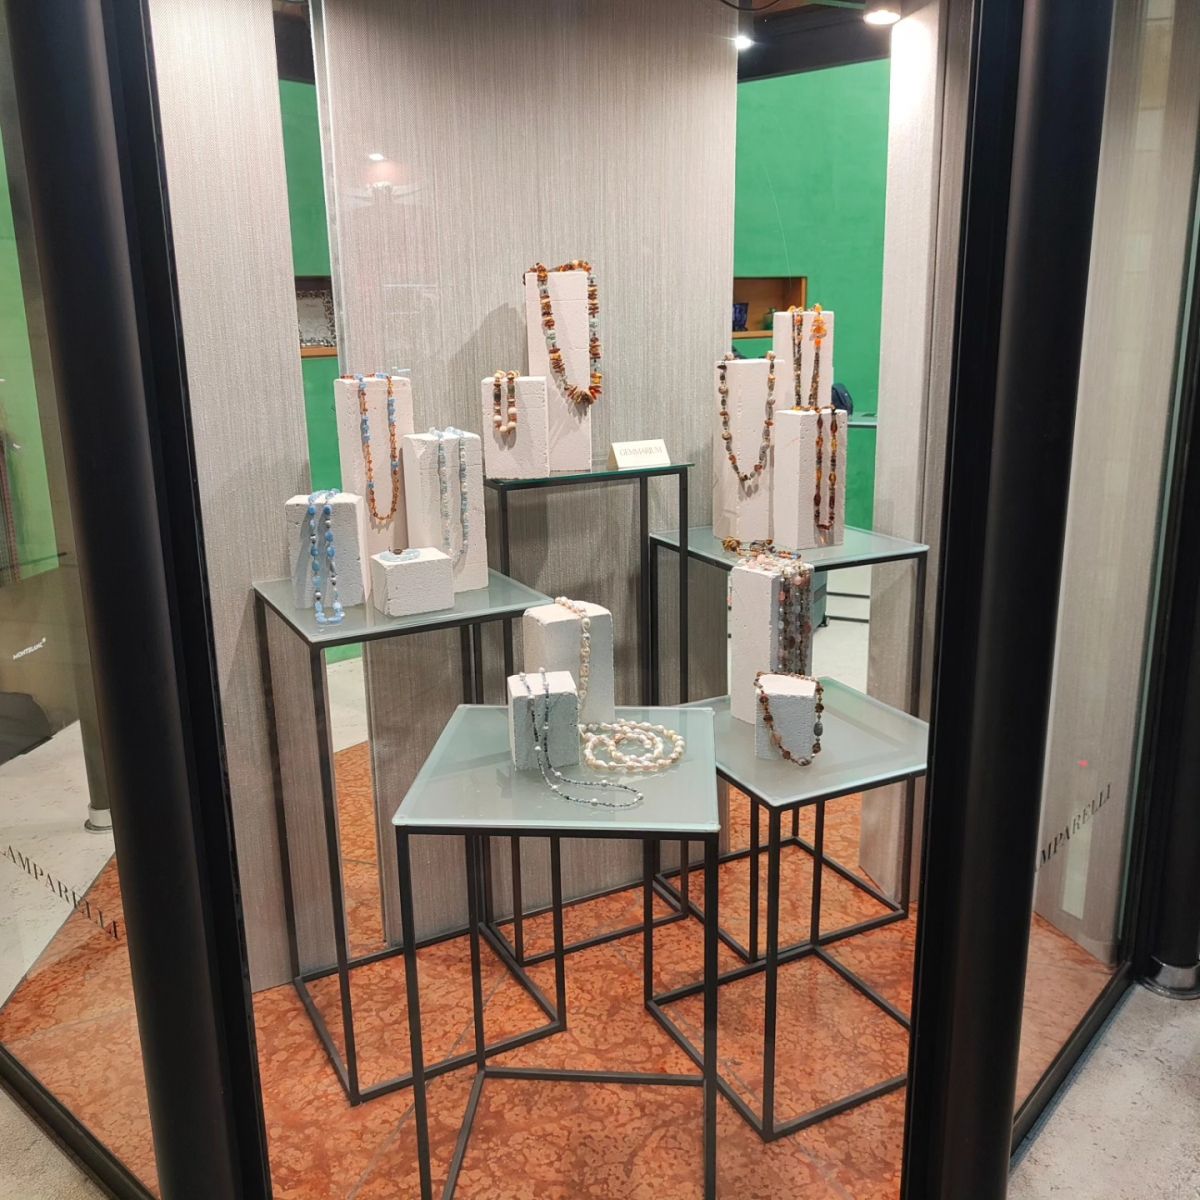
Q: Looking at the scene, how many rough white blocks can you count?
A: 13